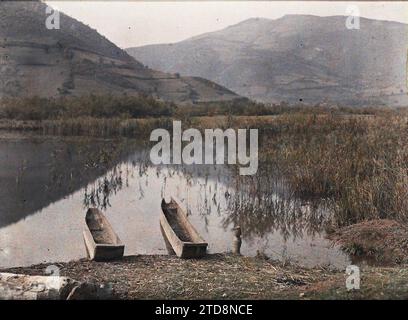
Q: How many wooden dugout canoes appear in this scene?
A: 2